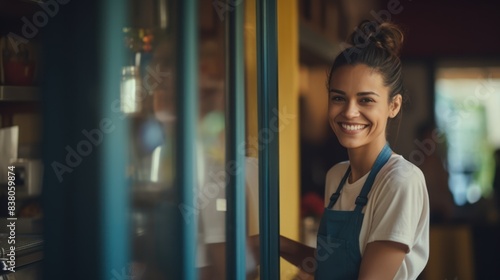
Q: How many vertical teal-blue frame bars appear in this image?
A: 4